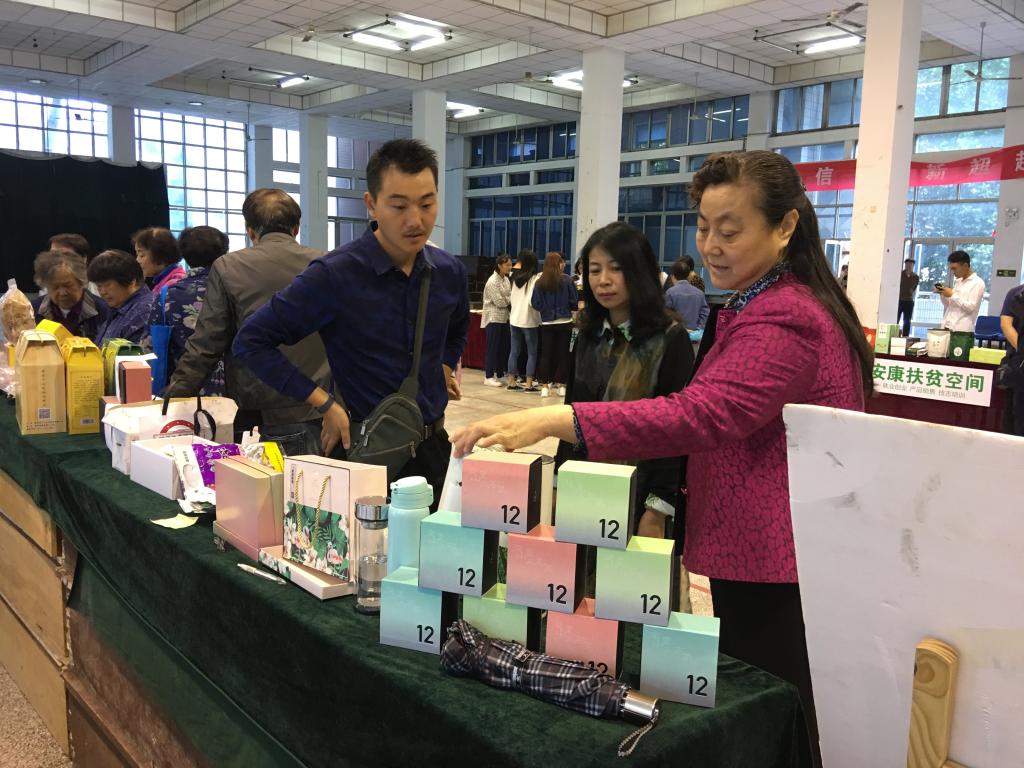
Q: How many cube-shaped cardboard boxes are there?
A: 9